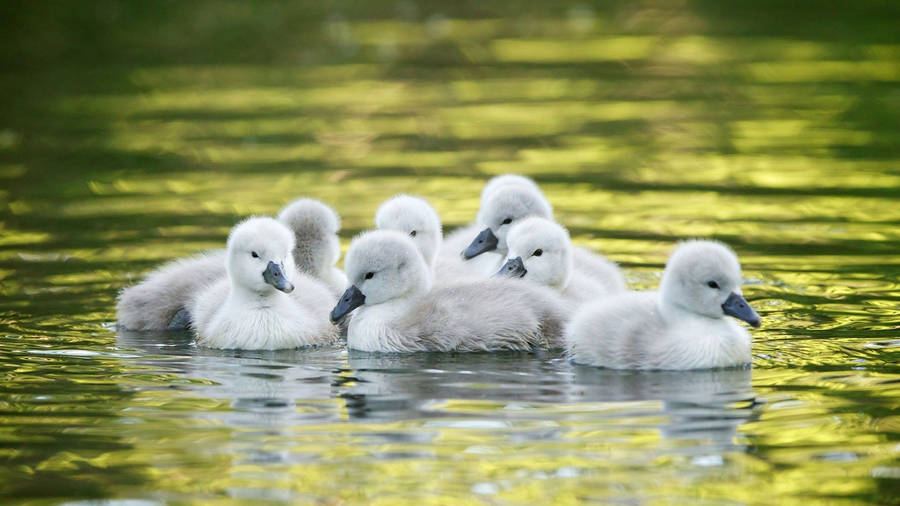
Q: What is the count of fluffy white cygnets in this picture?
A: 7